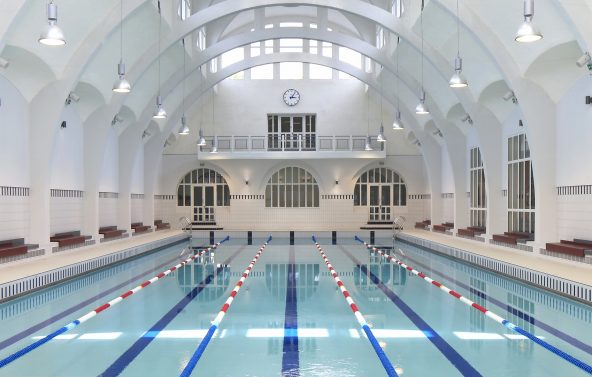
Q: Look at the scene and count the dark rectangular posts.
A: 5